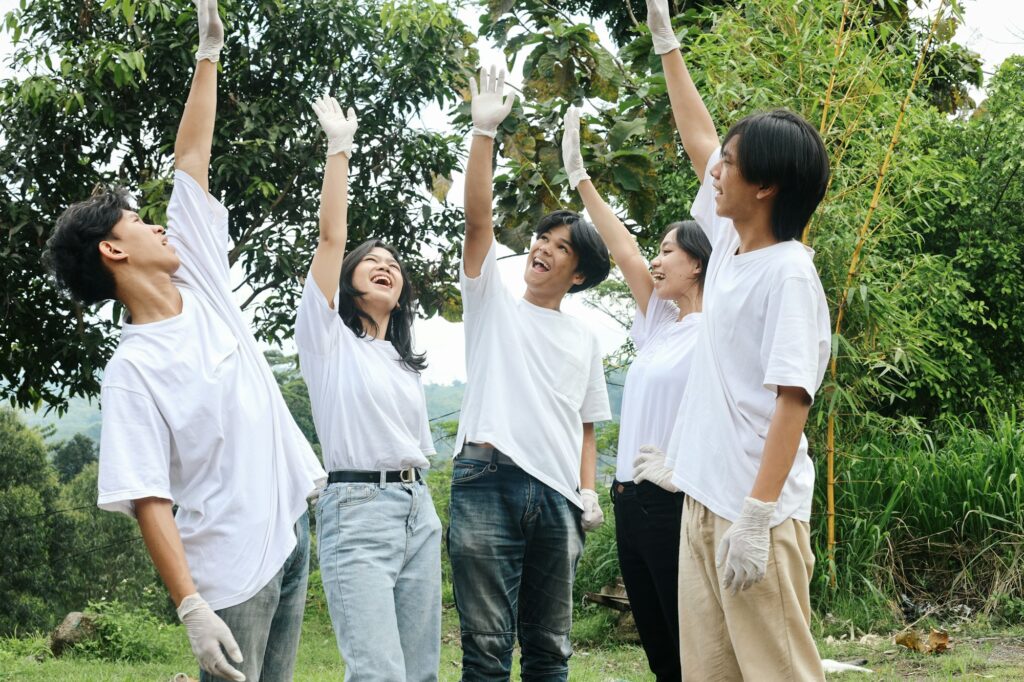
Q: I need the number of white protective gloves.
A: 9